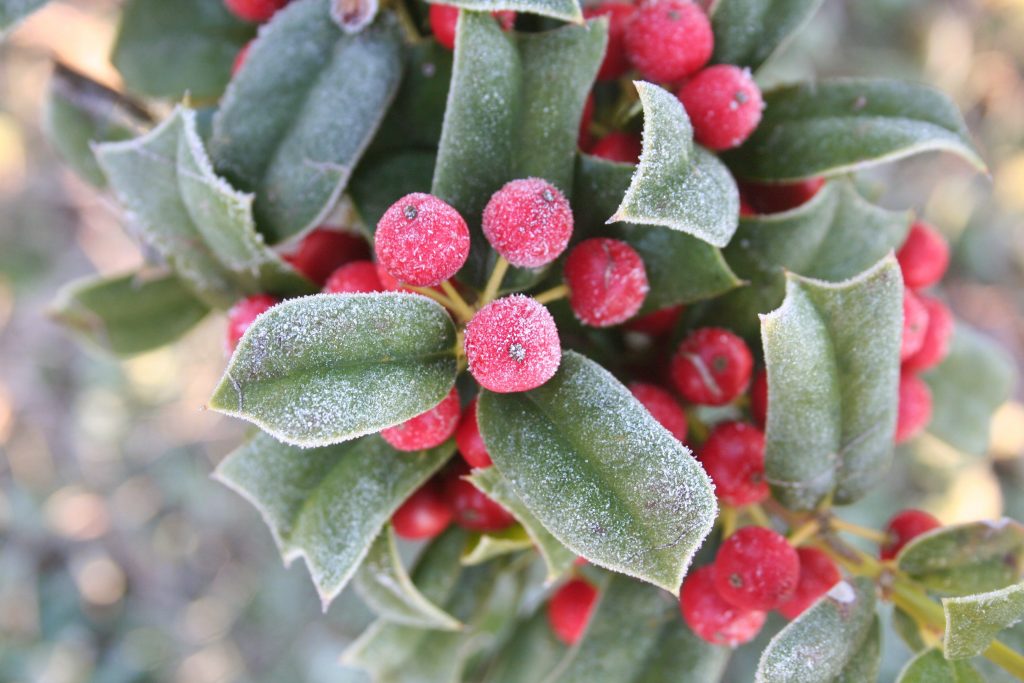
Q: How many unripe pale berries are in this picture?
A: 0